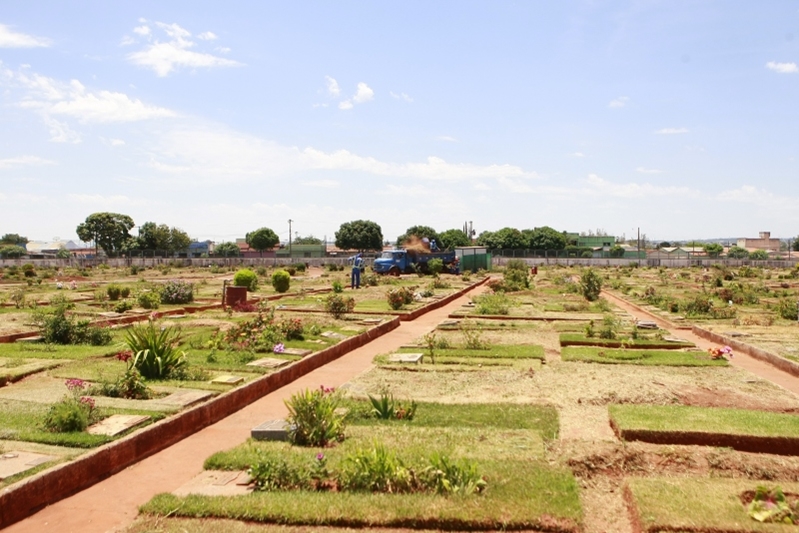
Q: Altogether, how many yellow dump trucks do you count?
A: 0